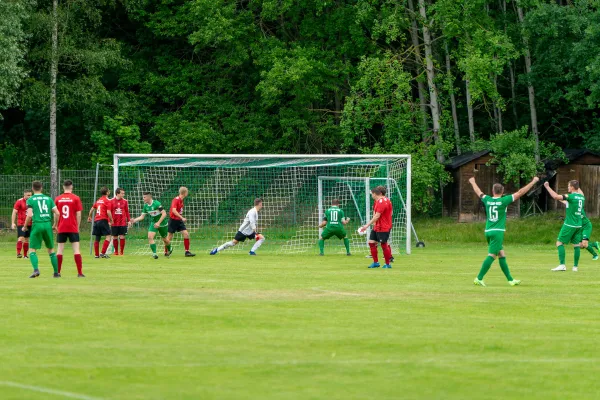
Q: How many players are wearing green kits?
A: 6